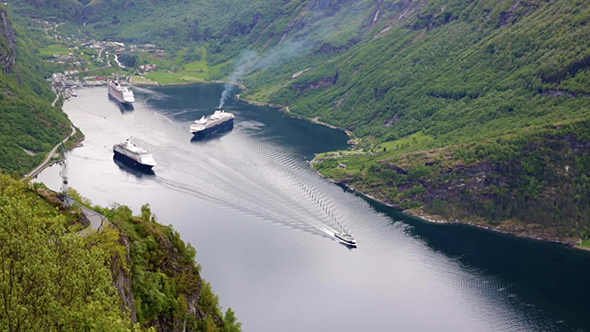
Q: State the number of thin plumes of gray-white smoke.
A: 1